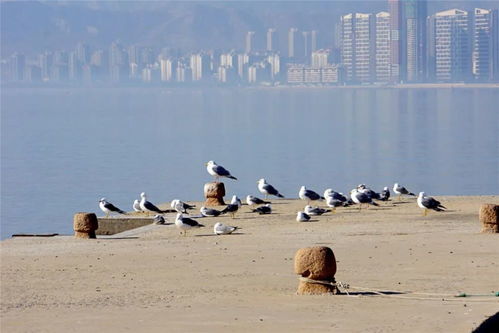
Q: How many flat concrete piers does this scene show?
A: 1